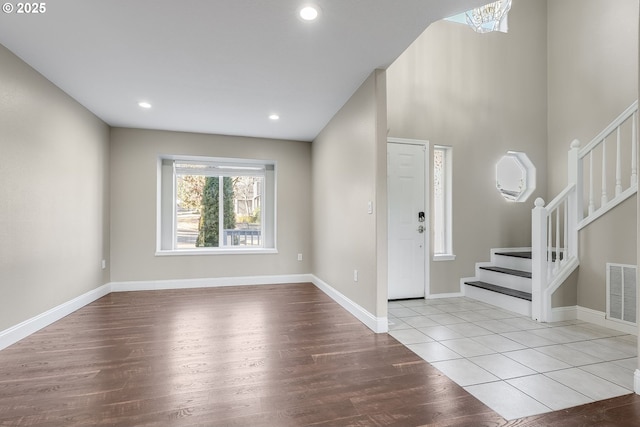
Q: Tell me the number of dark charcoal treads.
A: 3